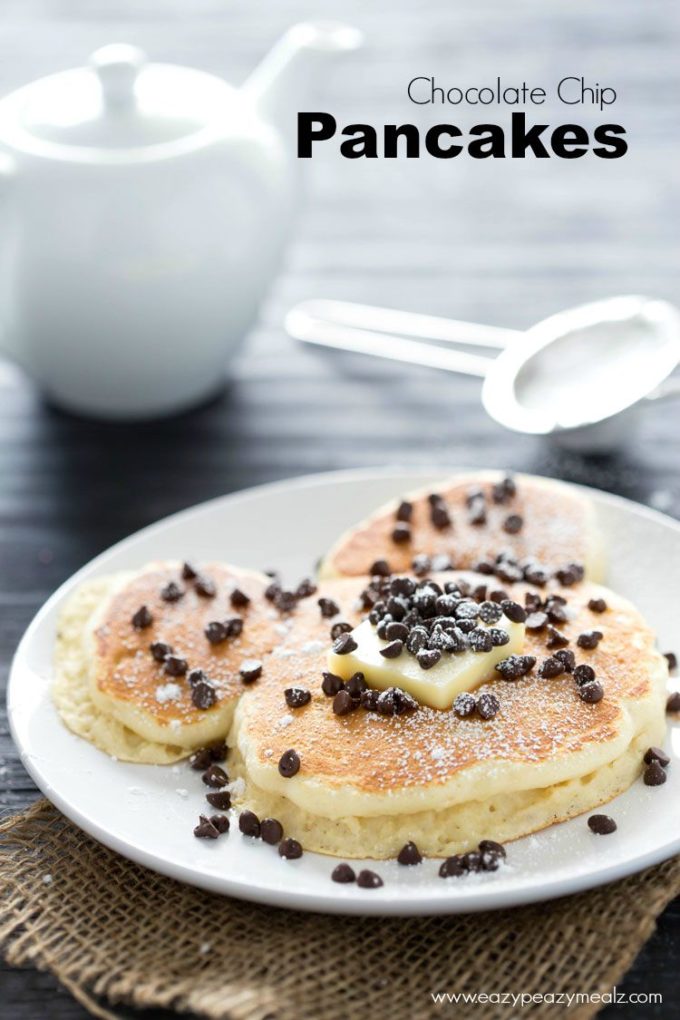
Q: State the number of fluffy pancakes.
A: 3